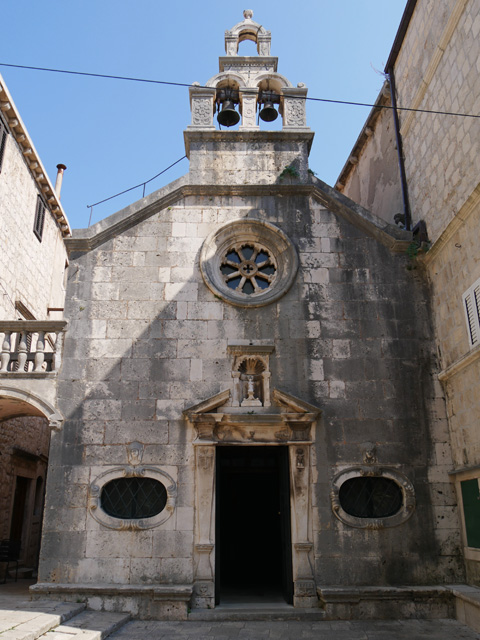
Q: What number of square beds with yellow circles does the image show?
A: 0